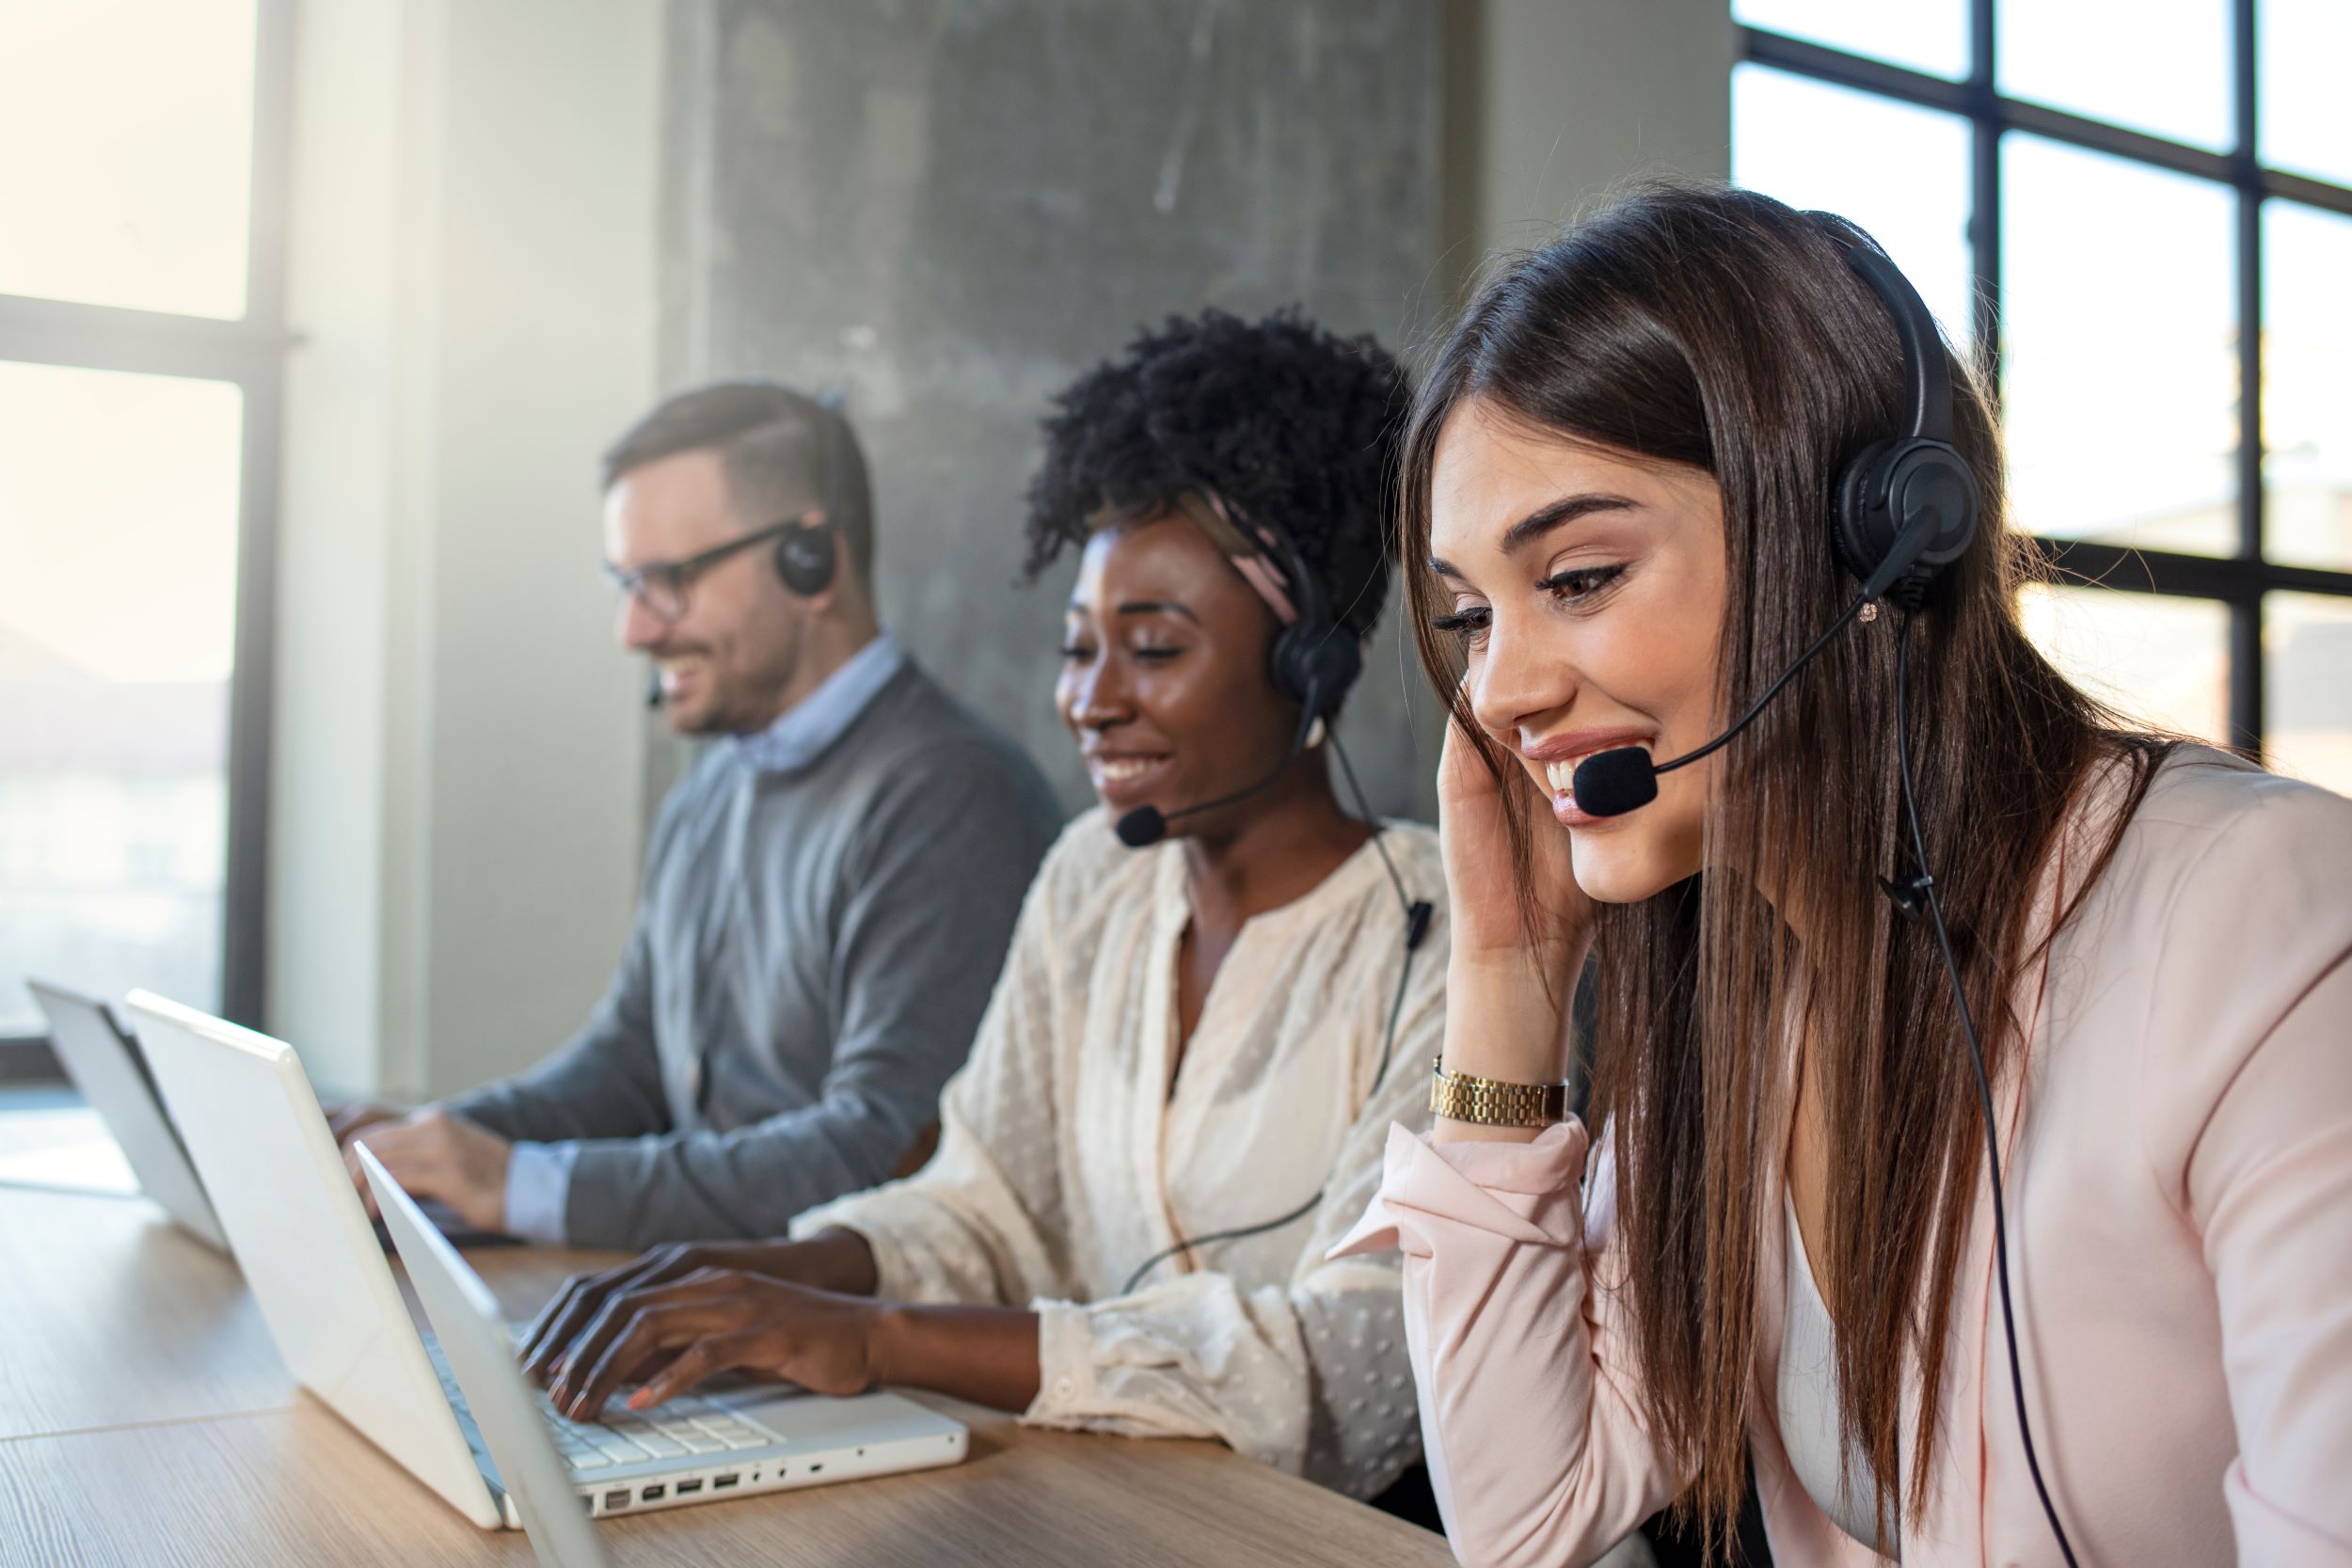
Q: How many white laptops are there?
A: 2